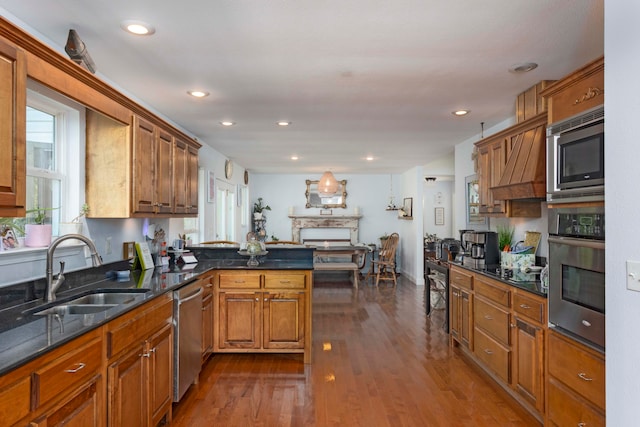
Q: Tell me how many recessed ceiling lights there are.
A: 8